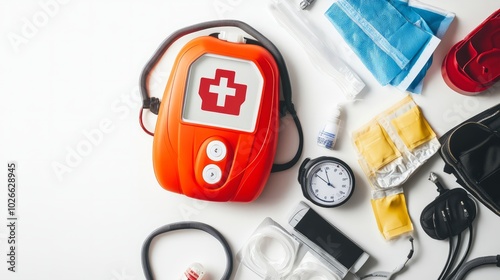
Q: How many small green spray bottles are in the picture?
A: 0